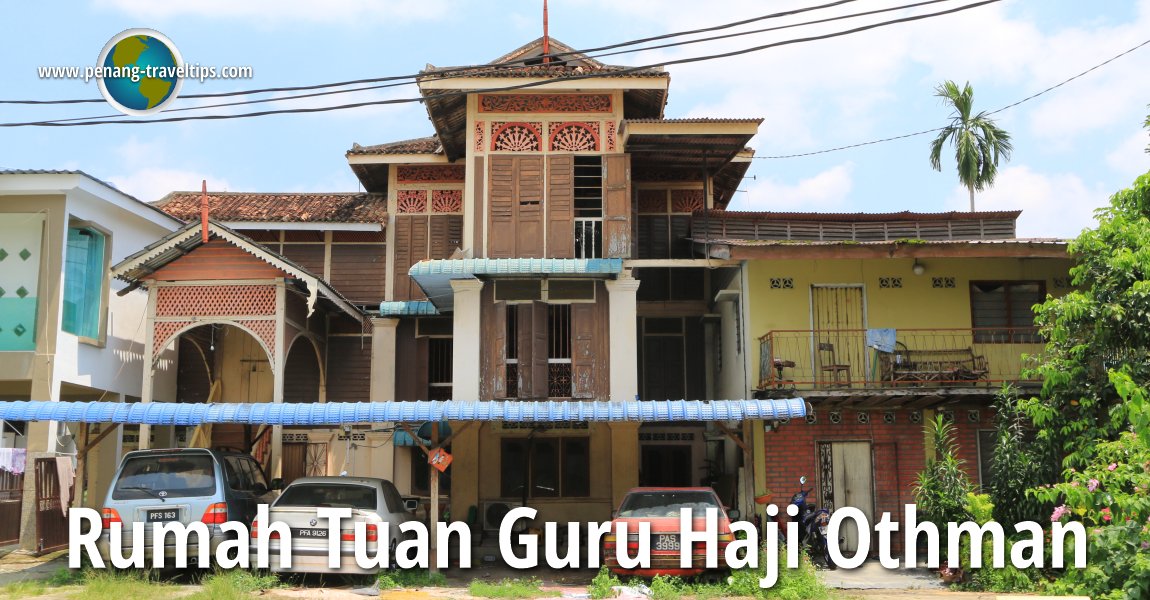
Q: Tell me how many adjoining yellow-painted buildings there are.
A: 1